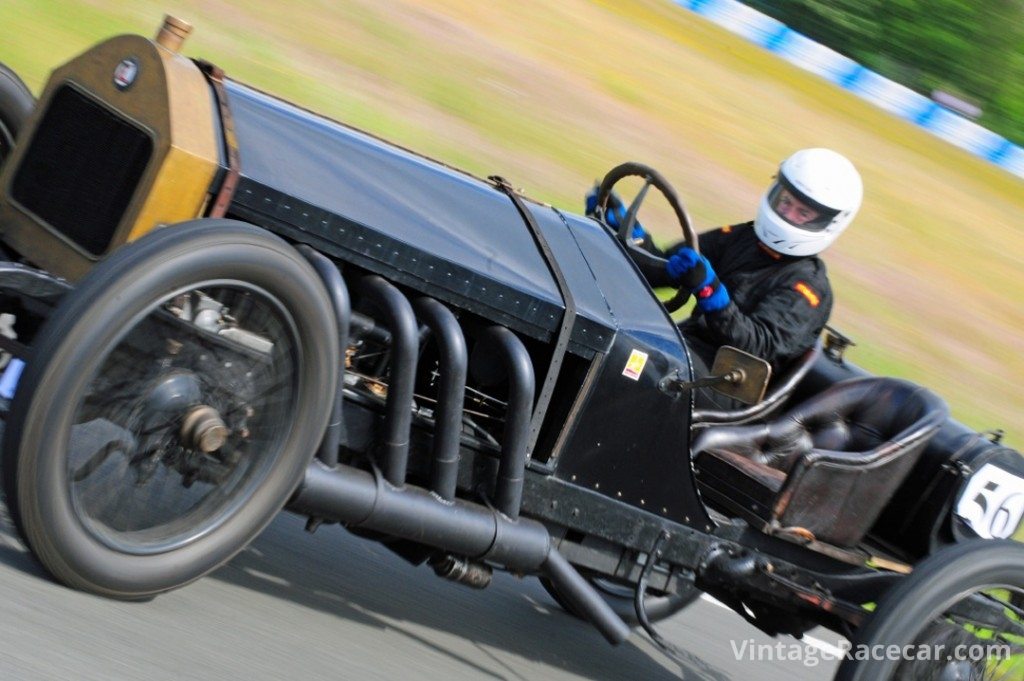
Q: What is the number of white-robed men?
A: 0